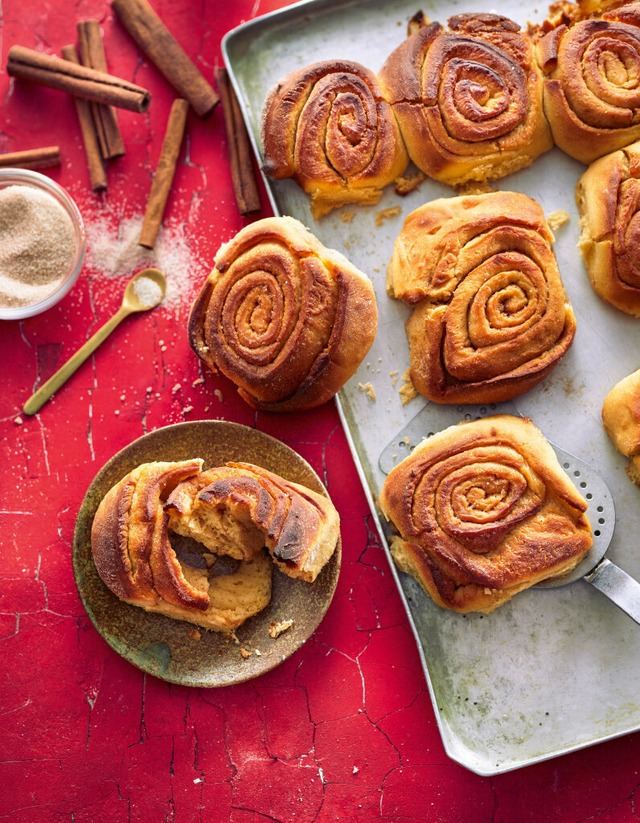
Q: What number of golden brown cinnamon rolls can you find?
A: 9